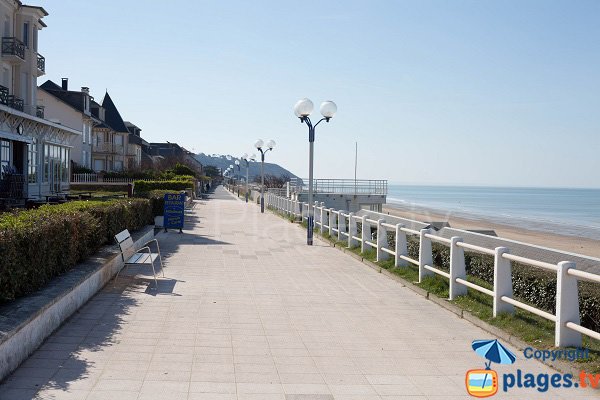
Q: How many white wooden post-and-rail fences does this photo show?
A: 1